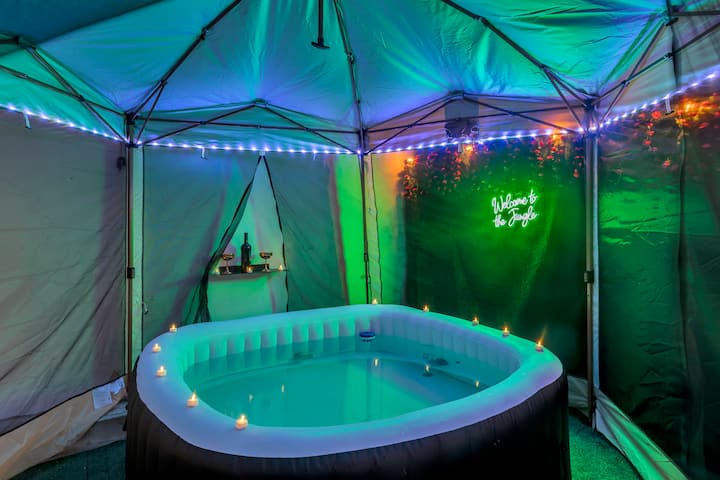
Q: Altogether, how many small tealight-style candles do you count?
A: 13